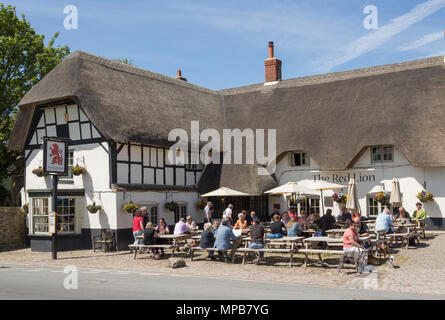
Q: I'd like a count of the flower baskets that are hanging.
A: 11